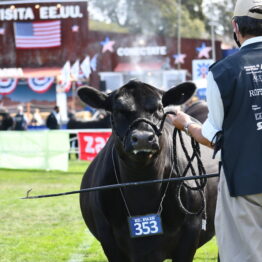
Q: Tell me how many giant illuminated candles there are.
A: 0